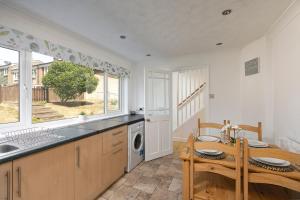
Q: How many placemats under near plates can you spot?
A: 2